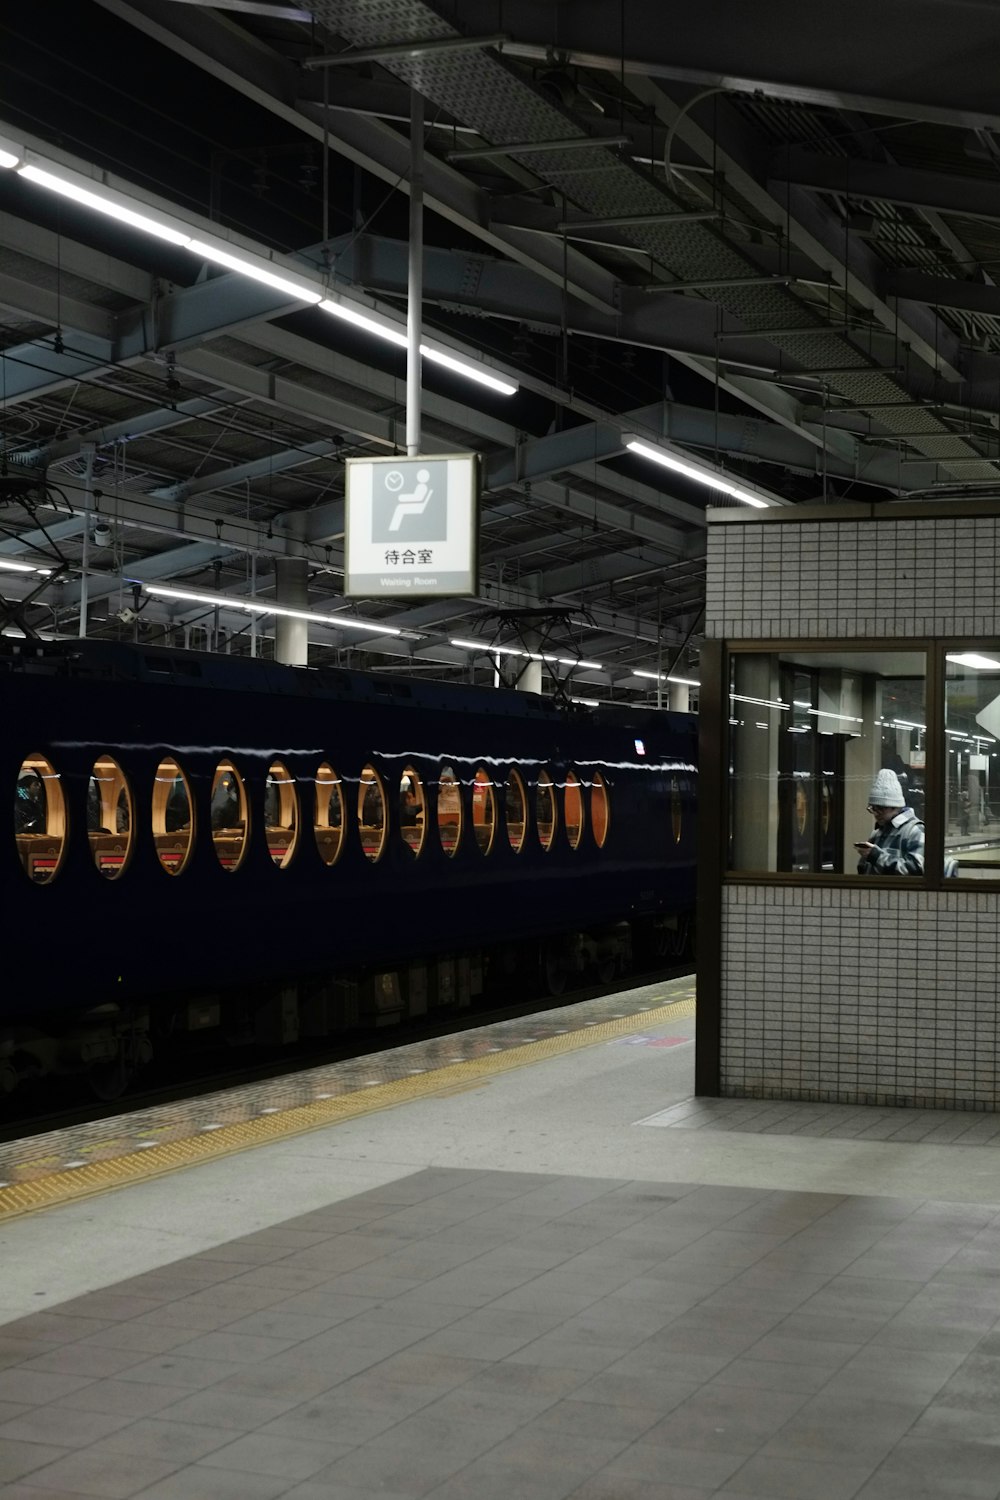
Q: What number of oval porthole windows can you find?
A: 14